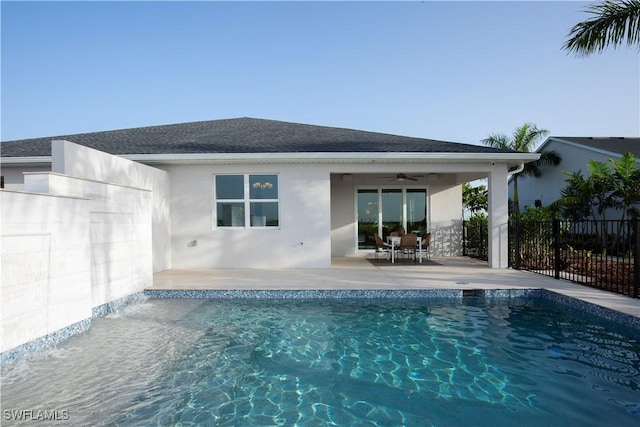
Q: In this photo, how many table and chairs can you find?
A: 5